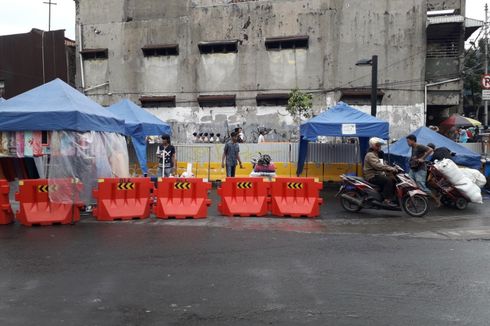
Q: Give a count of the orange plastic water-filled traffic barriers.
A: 6